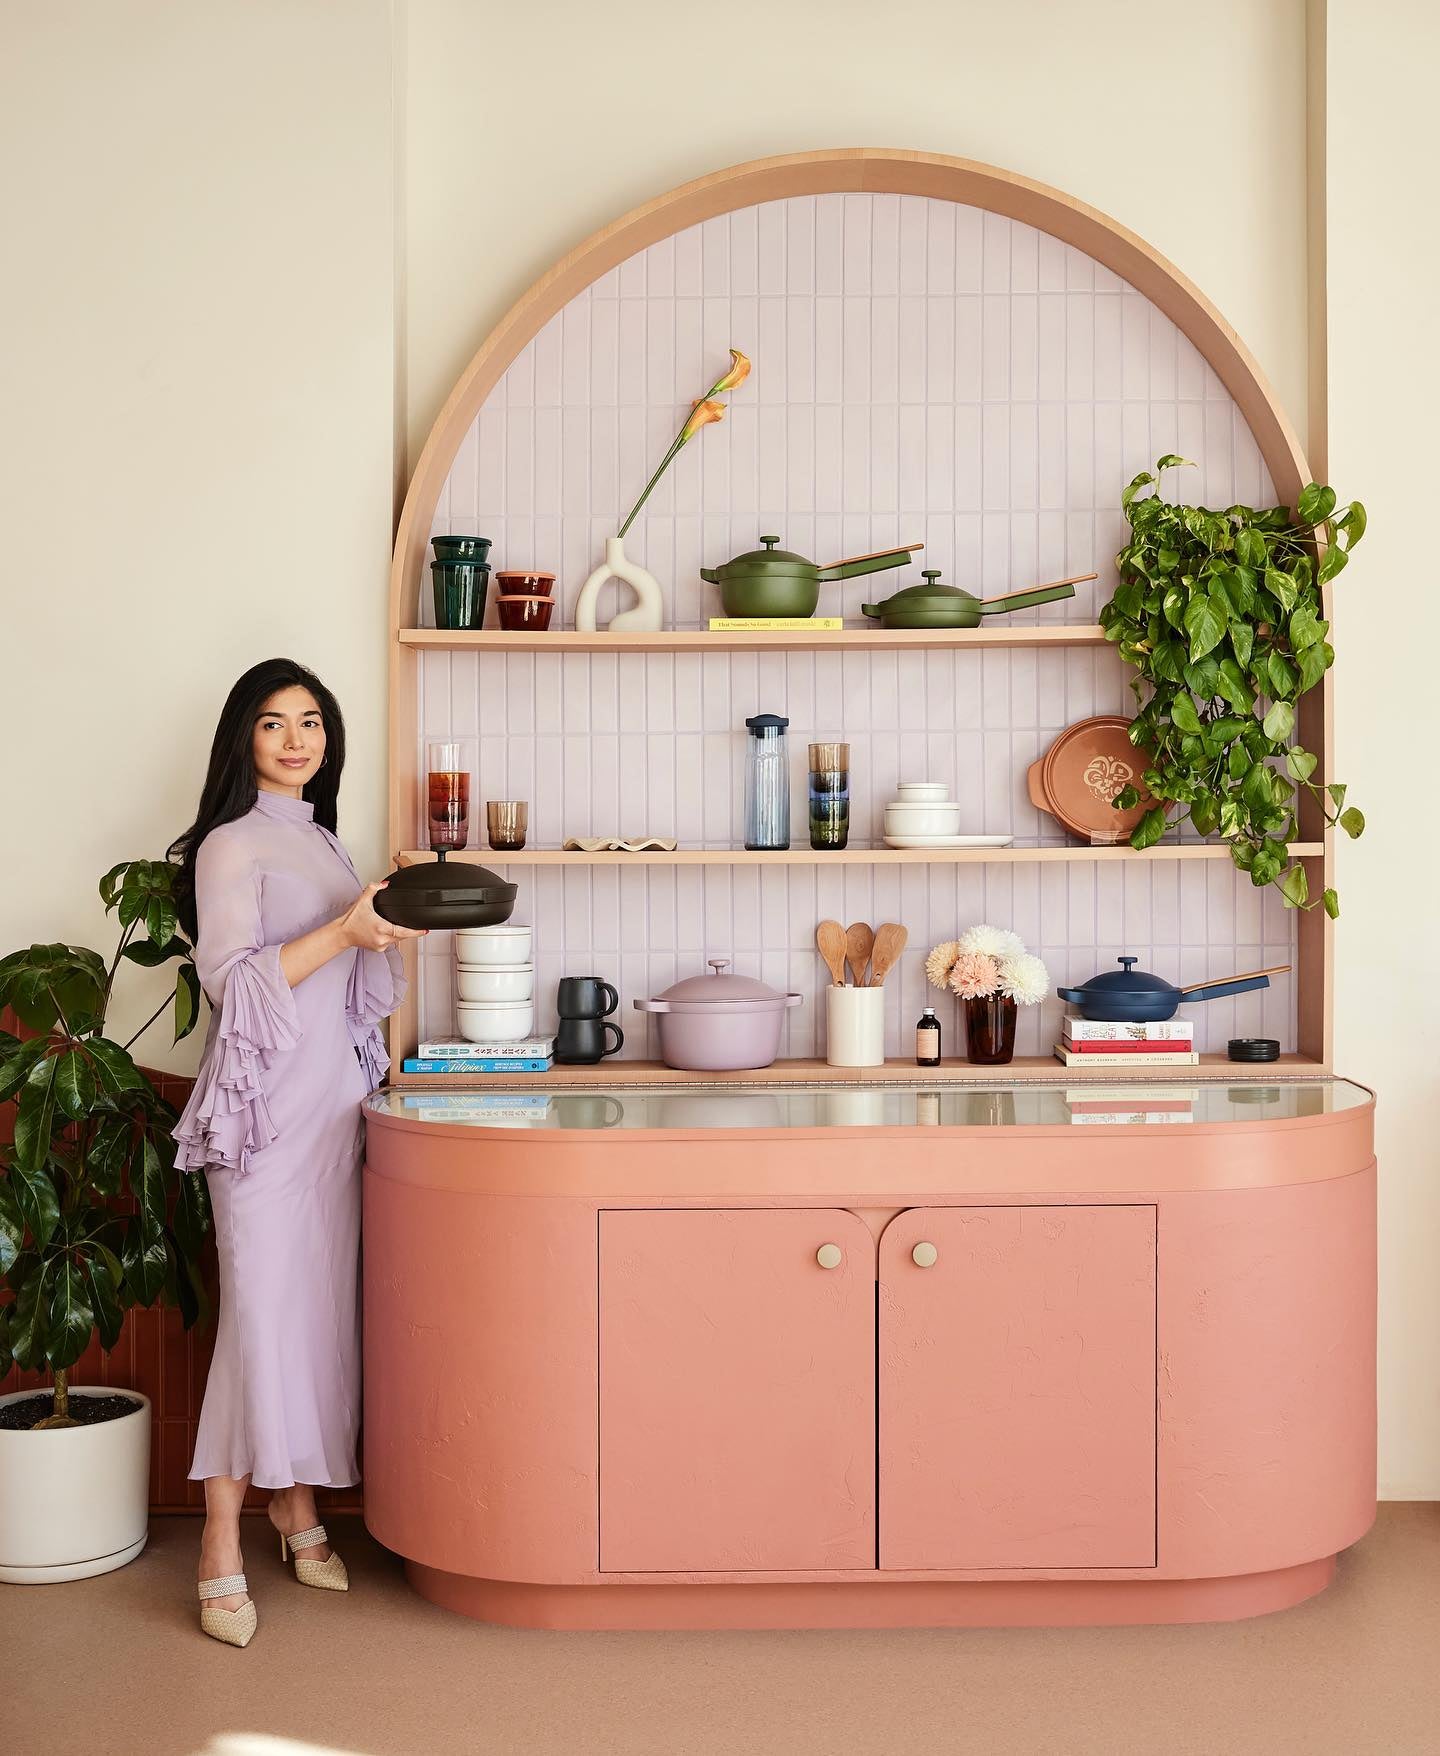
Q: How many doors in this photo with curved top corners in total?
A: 2